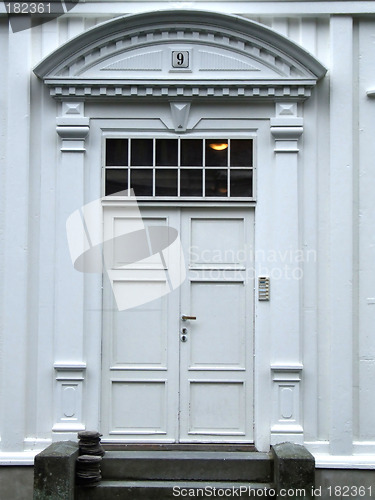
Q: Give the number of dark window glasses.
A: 12